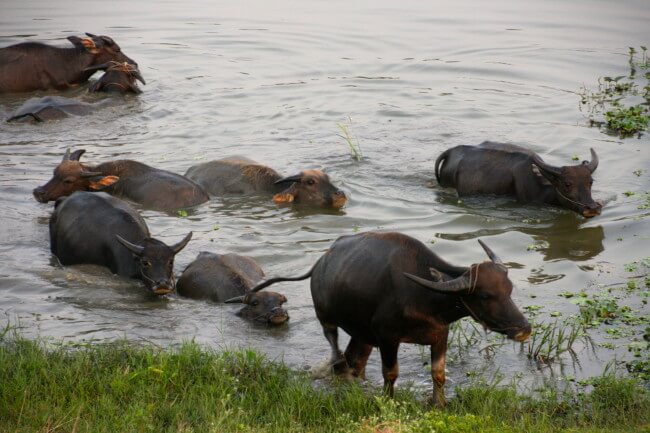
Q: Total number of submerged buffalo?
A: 7